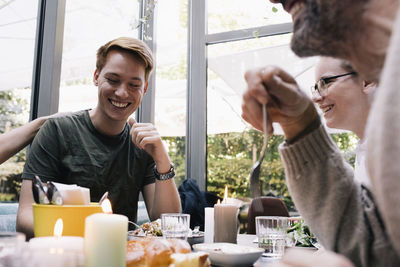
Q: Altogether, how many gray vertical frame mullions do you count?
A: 3